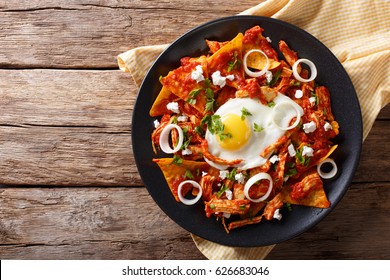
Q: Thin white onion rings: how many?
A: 7